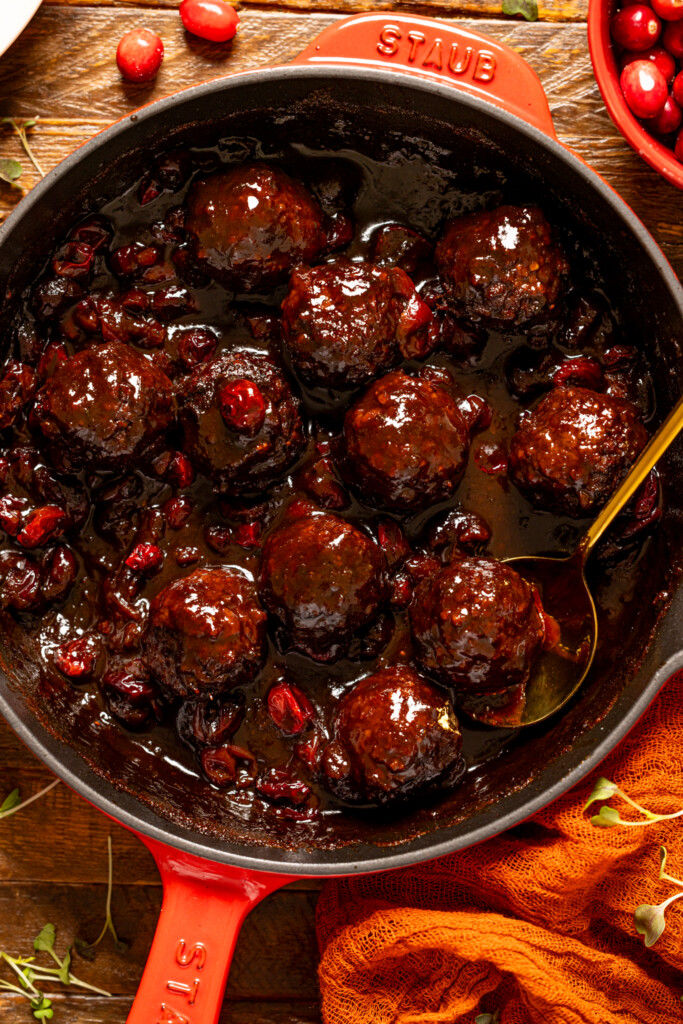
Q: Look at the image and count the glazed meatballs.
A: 11